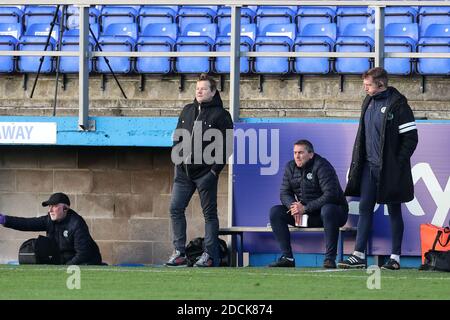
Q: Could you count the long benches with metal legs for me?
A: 1